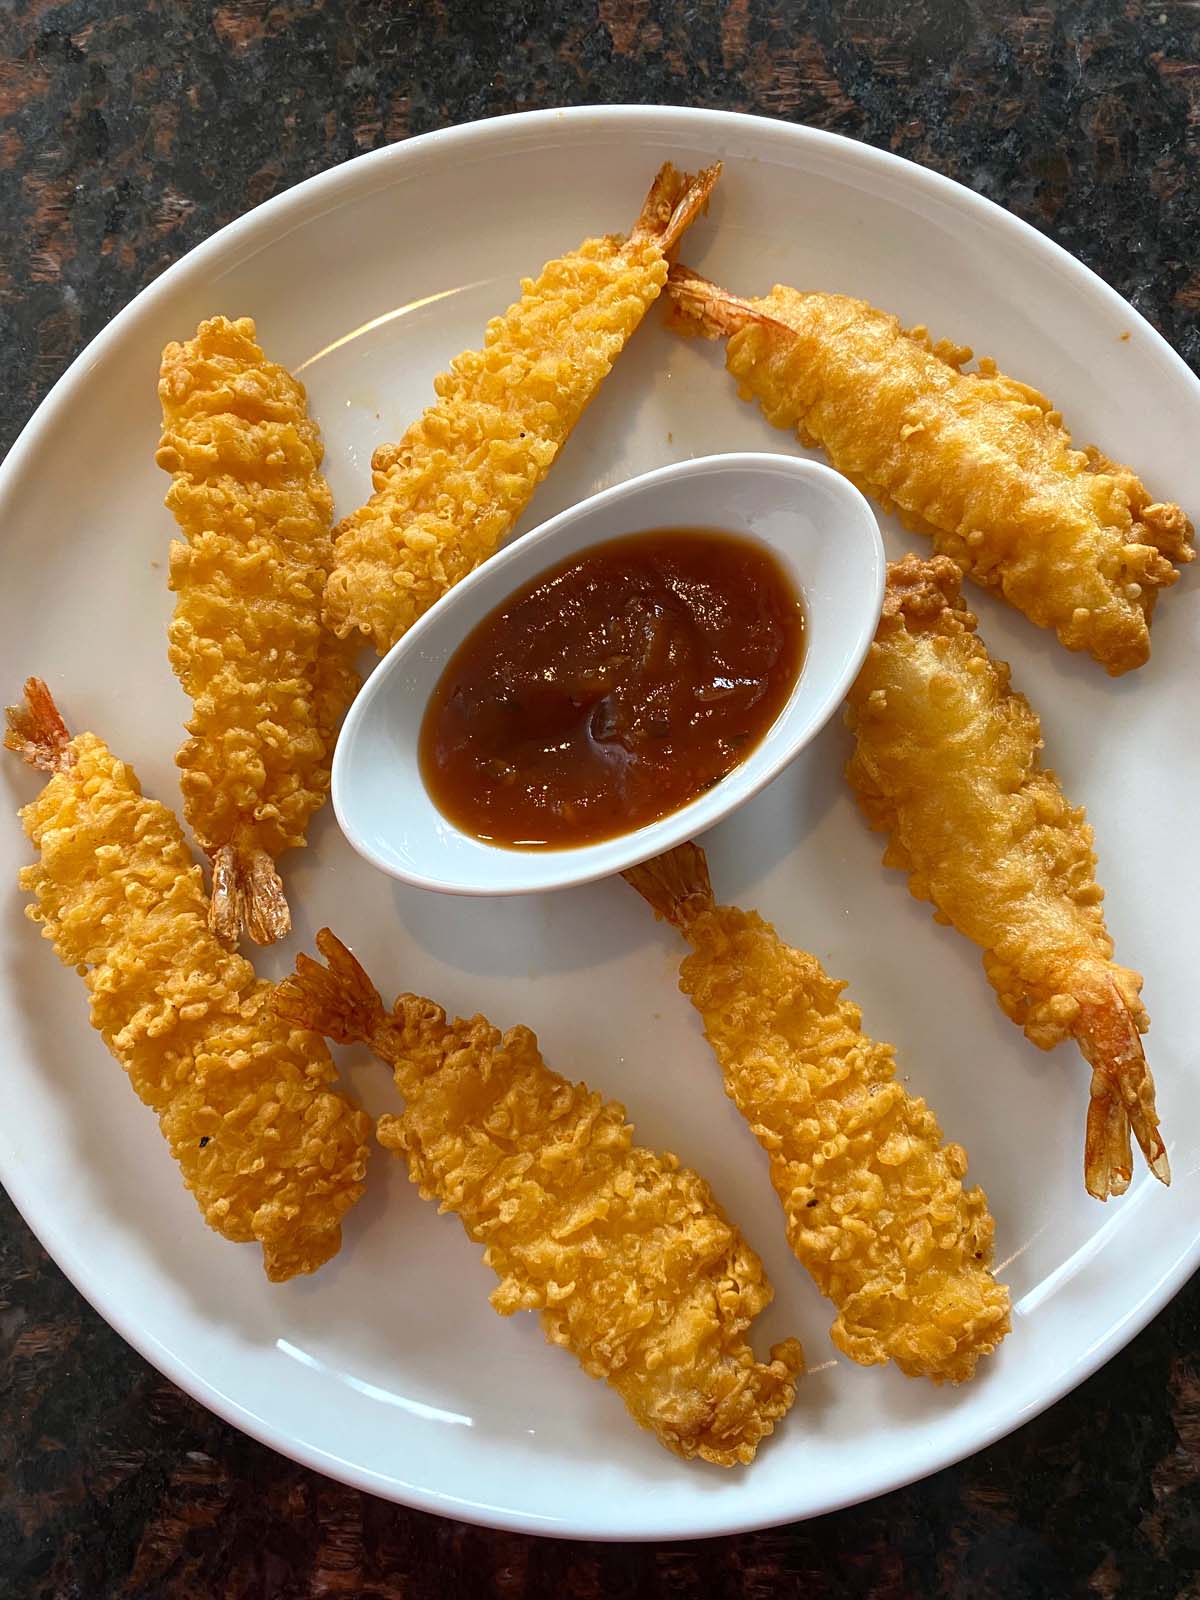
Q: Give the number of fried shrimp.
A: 7